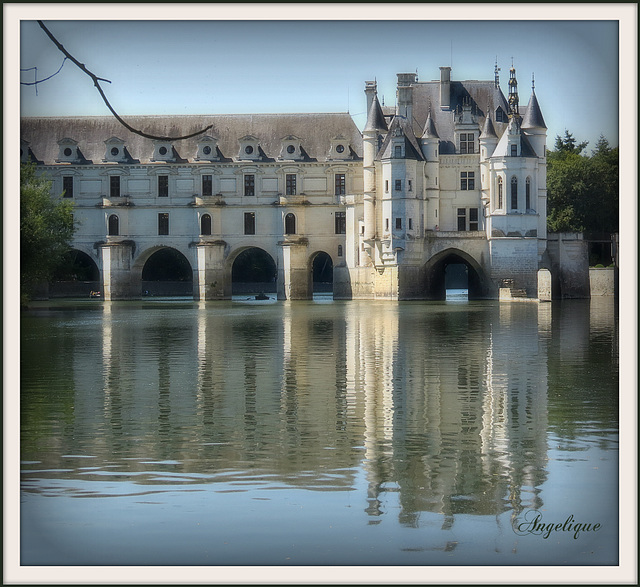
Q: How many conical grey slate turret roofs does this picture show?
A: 4